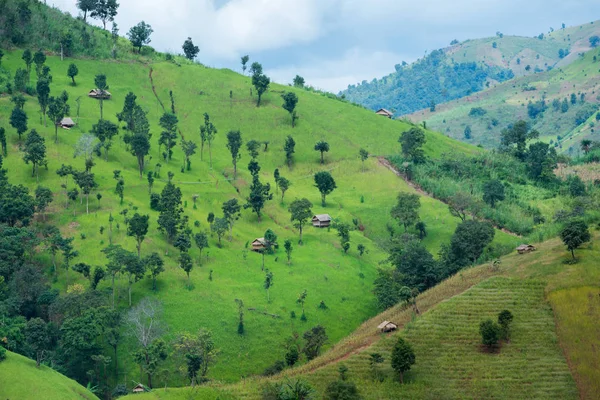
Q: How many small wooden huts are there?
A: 8